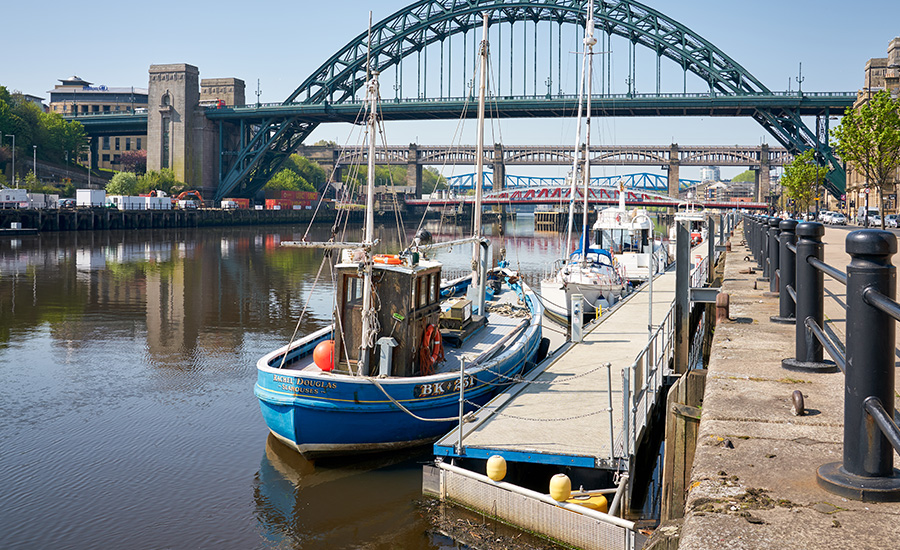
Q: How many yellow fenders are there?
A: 2